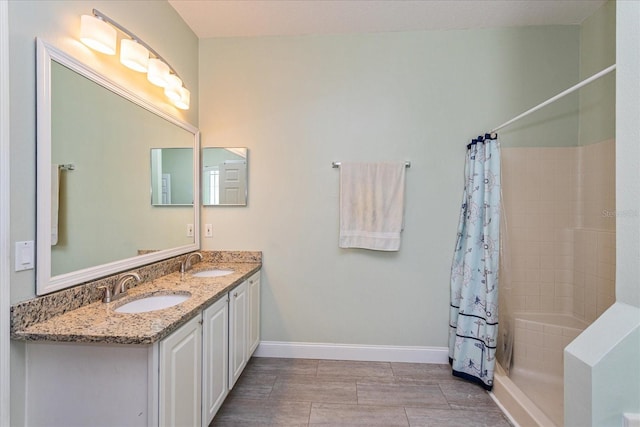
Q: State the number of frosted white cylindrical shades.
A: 5